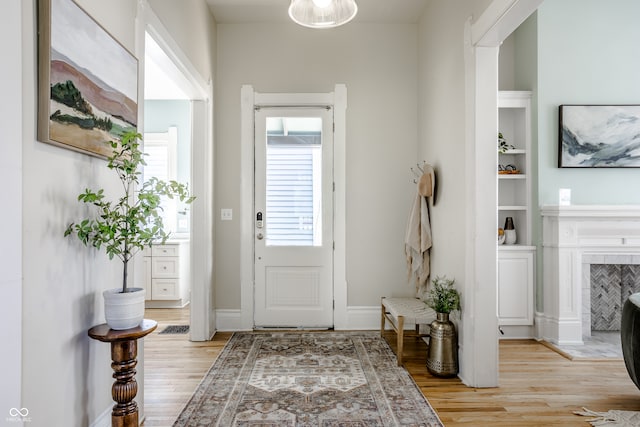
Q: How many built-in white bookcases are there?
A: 1